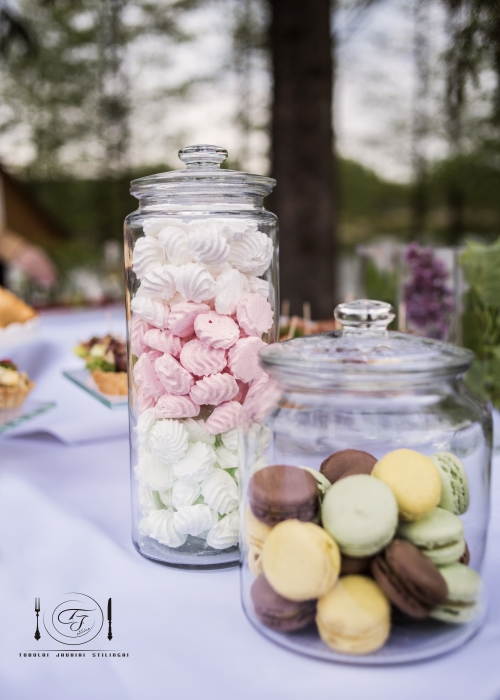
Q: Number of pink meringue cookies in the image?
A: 14